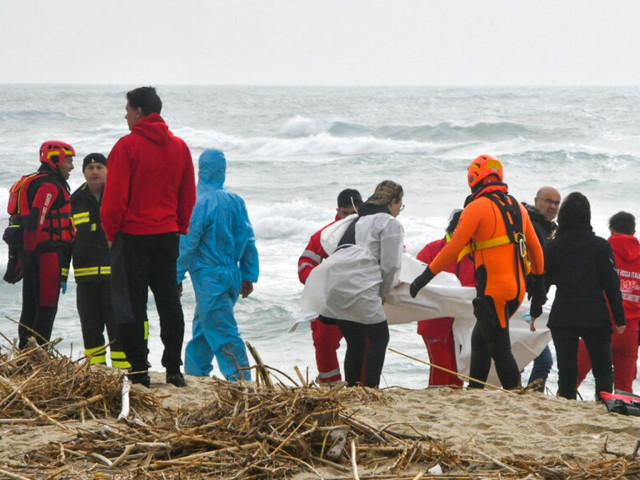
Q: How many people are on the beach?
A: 11